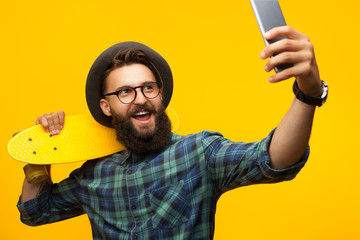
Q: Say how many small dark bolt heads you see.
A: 4